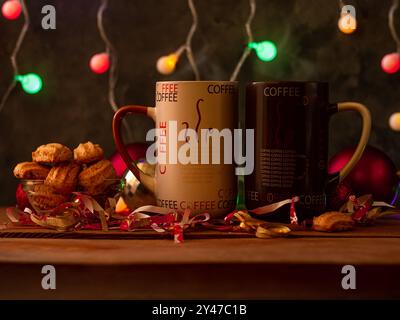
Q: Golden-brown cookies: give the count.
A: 7